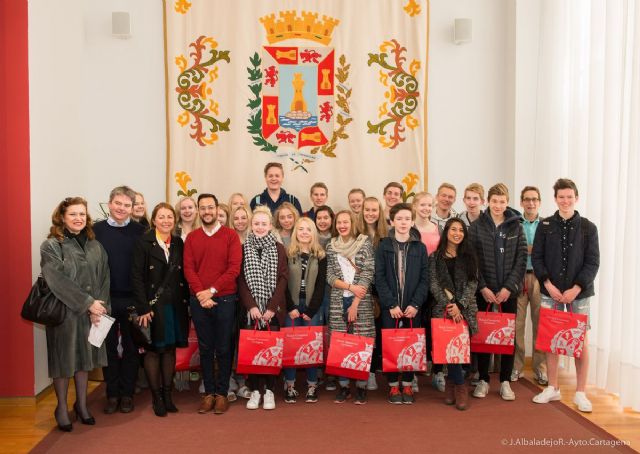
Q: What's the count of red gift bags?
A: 8